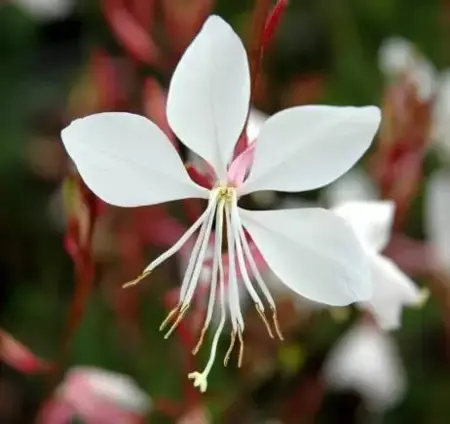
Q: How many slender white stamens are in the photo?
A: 8